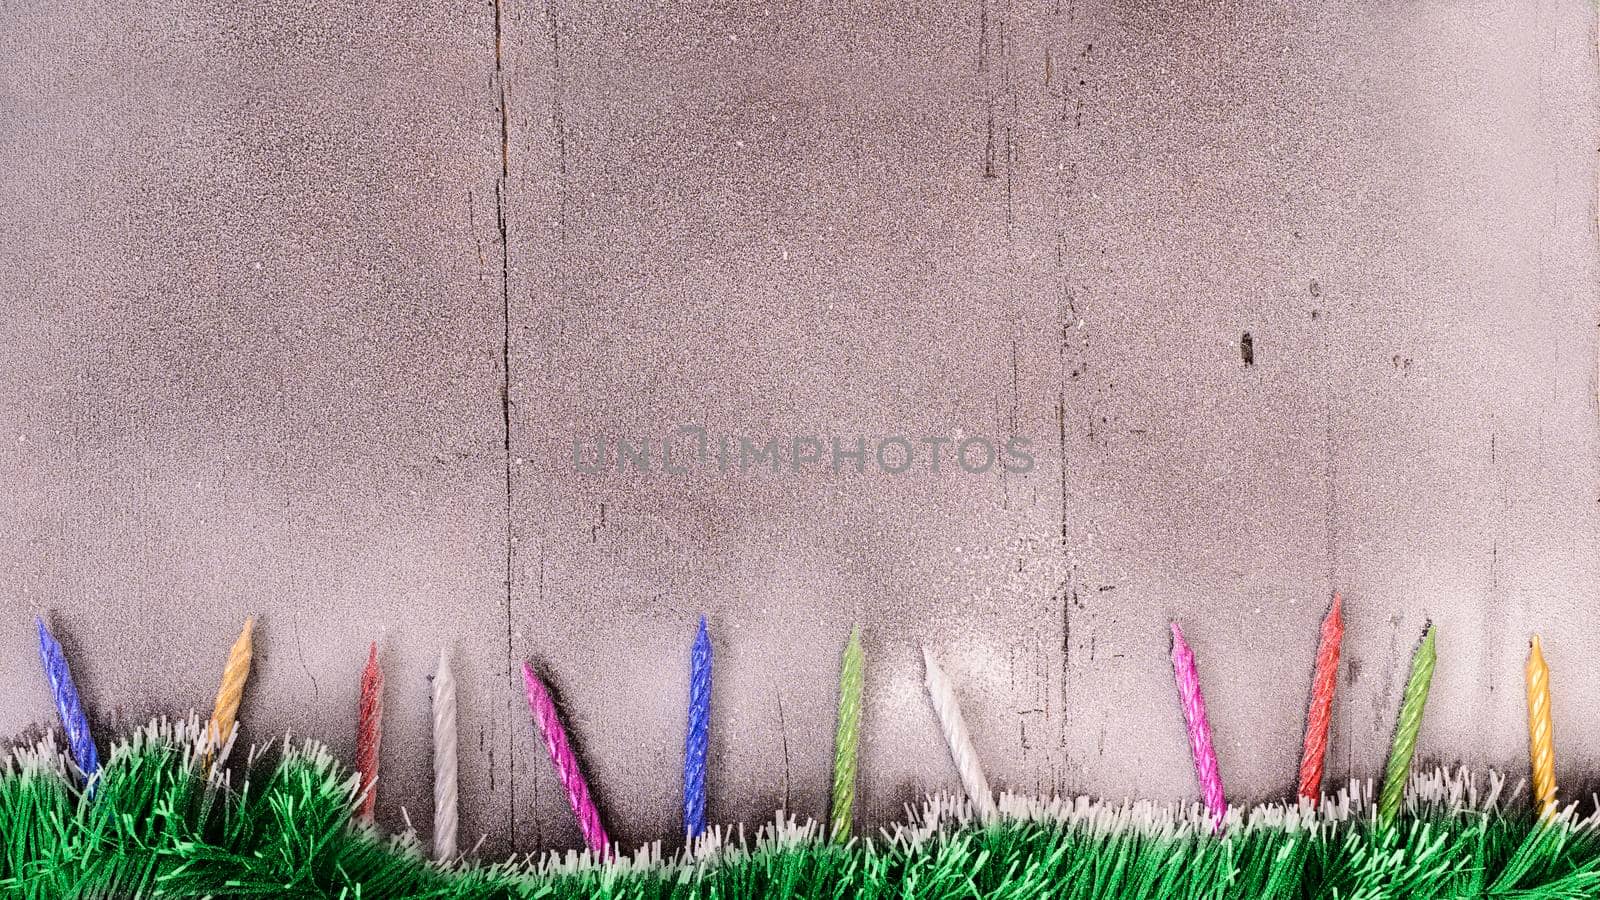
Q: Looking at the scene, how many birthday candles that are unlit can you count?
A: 12